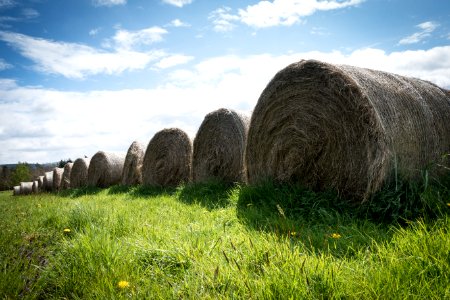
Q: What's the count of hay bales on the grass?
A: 13